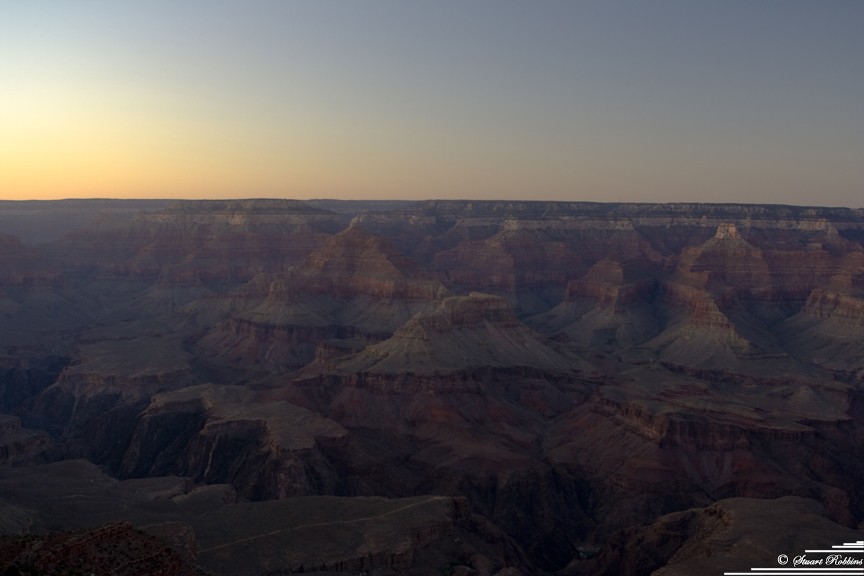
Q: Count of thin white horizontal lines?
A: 6